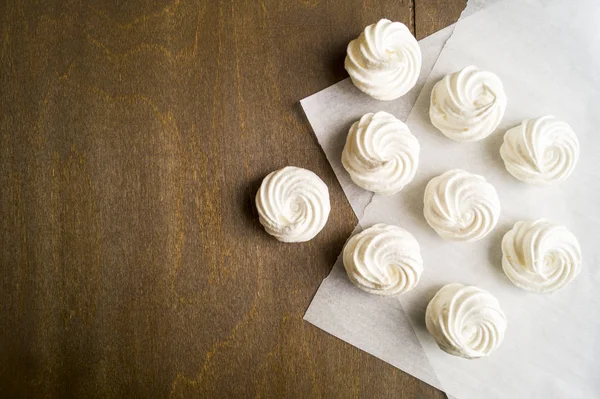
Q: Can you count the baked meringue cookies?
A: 9